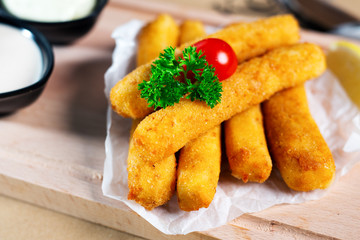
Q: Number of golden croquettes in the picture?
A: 6